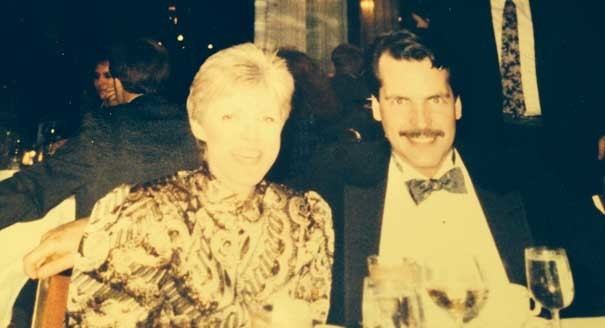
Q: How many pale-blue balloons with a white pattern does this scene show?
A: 0